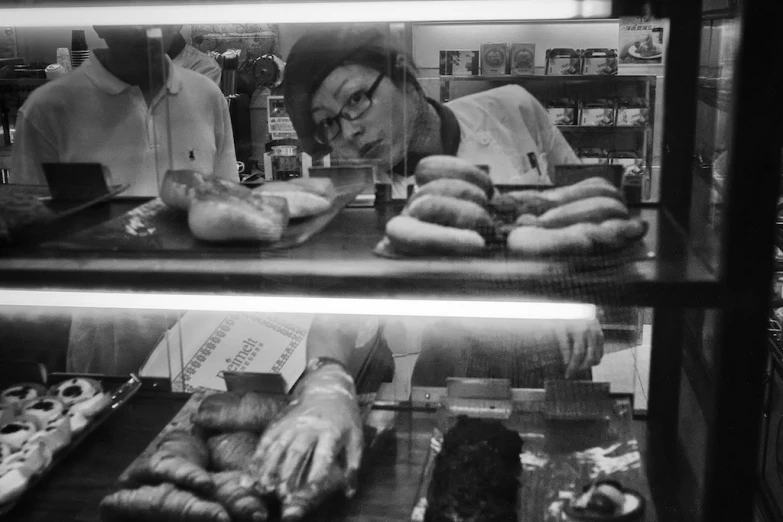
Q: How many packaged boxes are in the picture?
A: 10